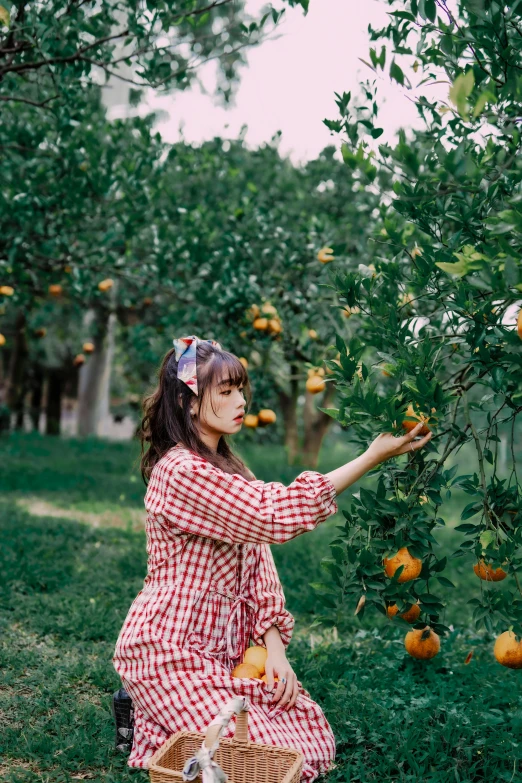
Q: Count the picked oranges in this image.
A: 3